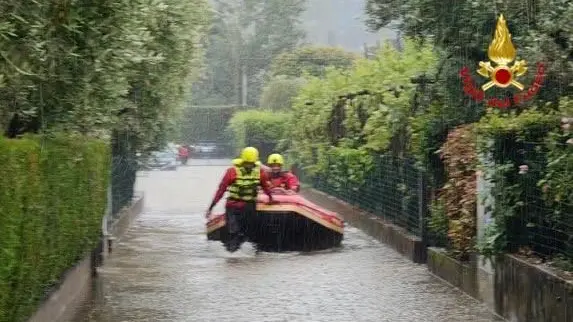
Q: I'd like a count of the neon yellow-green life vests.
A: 1